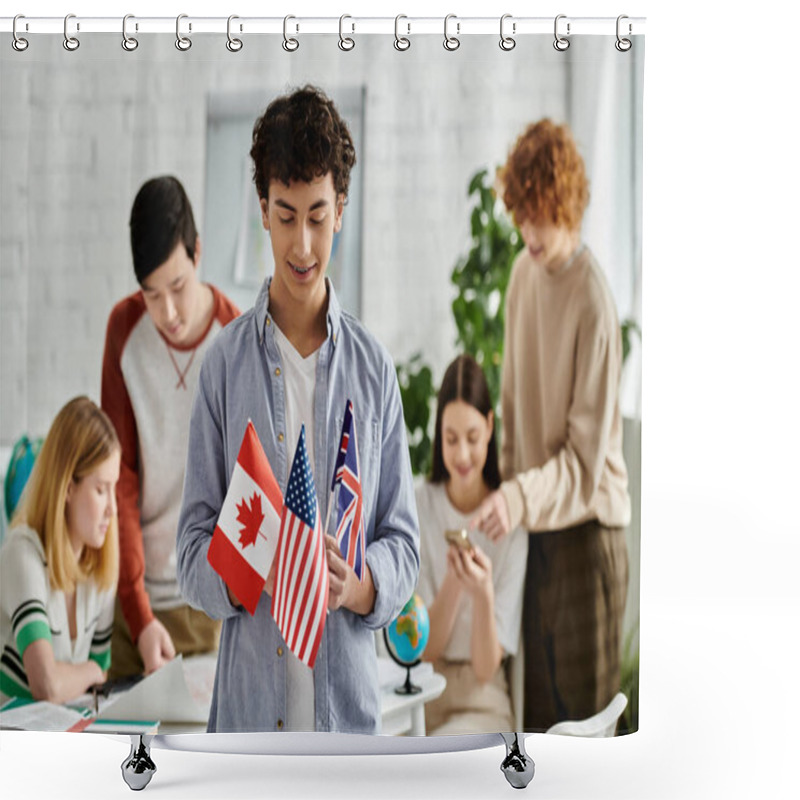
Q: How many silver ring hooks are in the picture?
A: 12